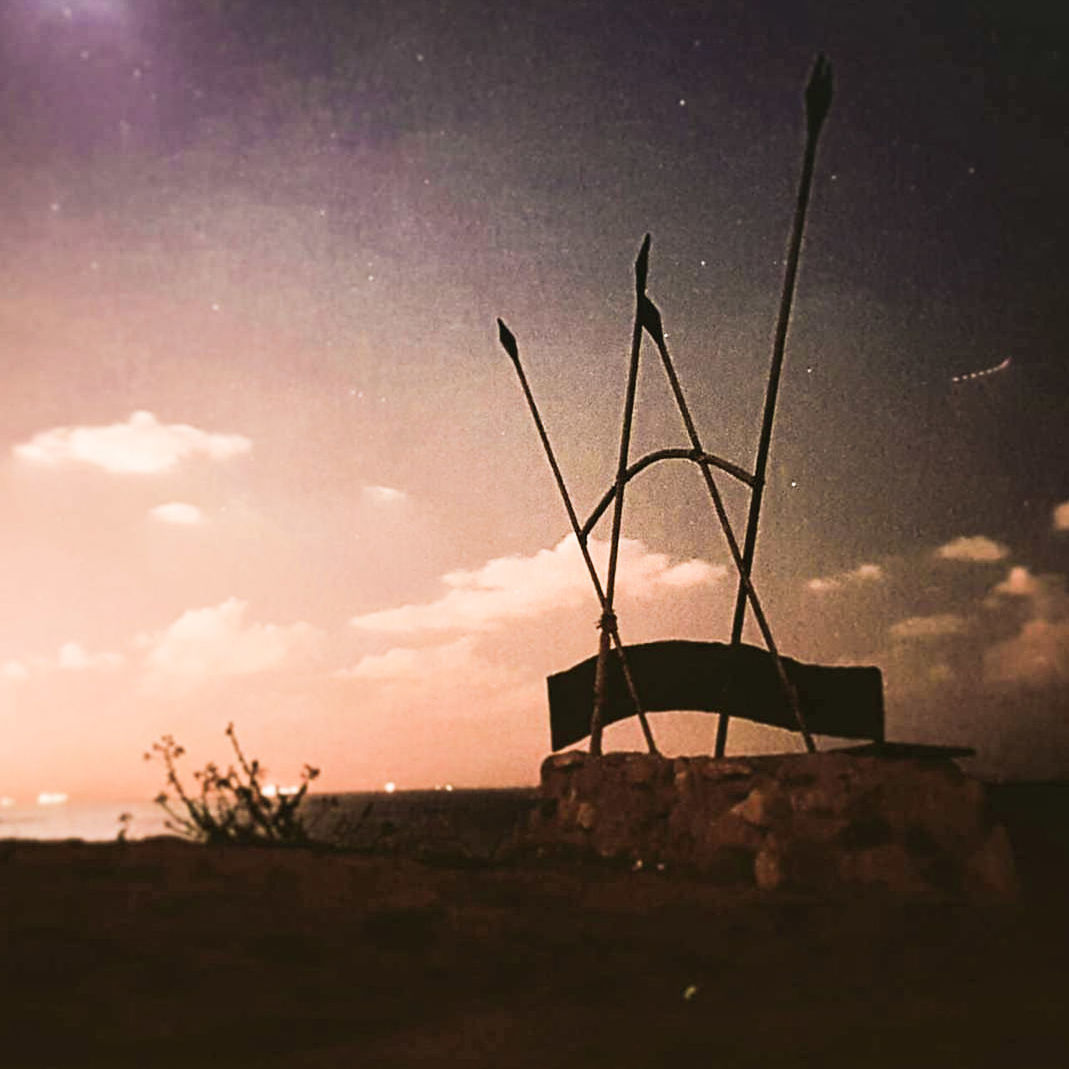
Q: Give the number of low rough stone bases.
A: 1